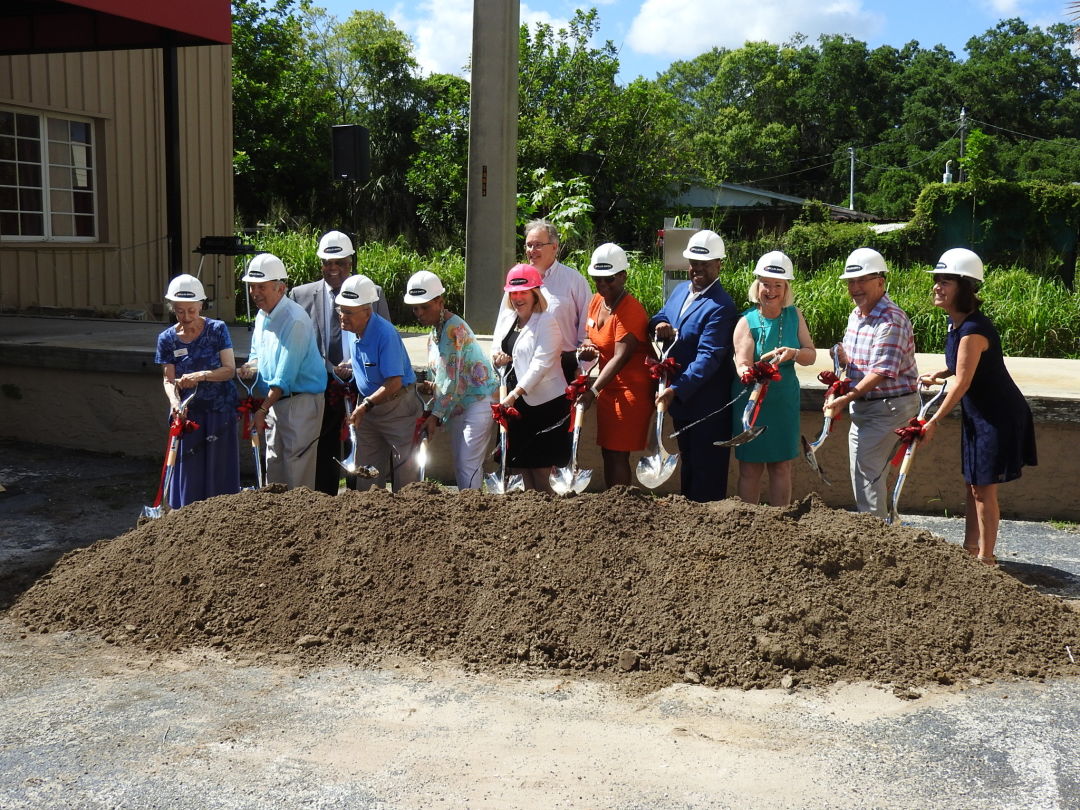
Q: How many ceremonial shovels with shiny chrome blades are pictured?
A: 10